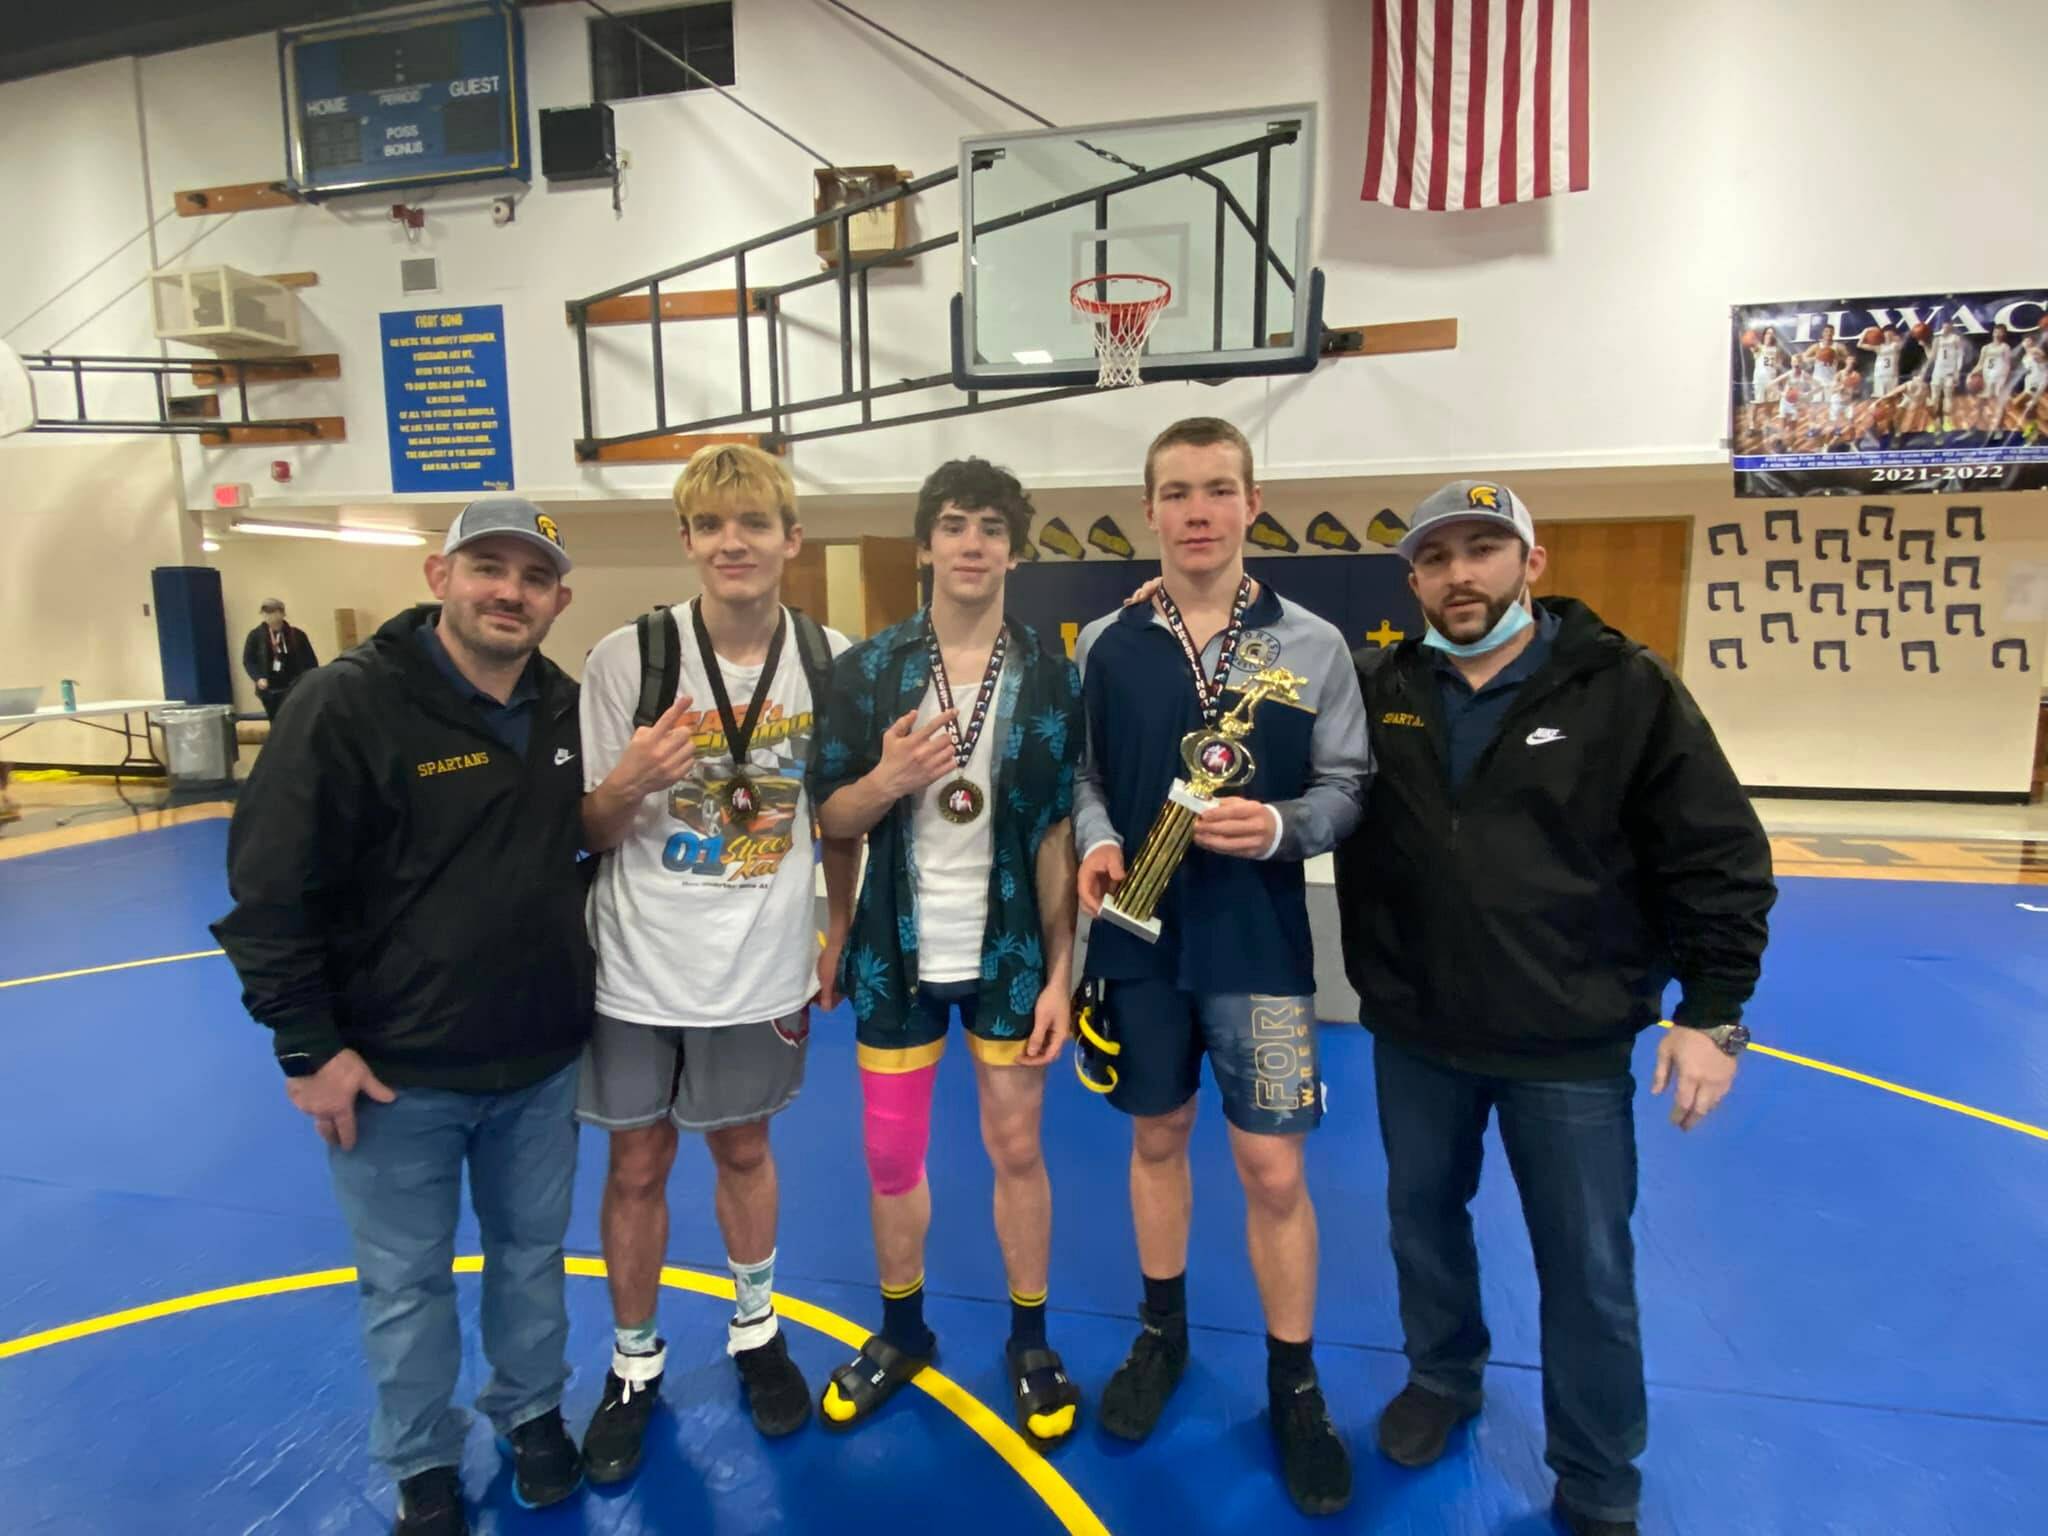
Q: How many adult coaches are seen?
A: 2